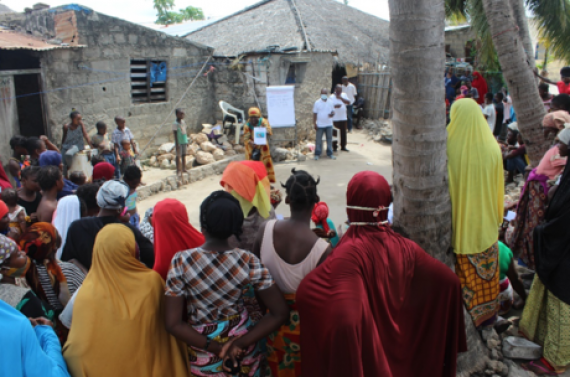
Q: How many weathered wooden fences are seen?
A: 1